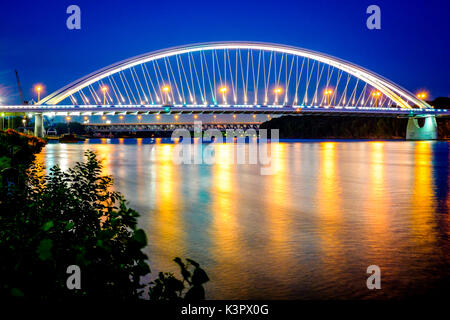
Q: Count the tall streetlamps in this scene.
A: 8